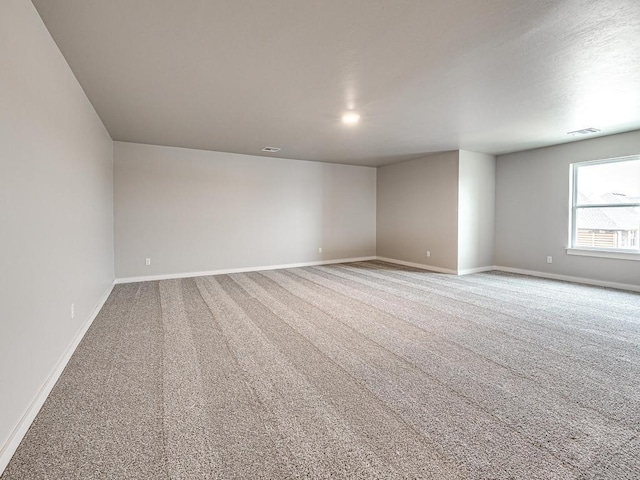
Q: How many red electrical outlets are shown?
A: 0